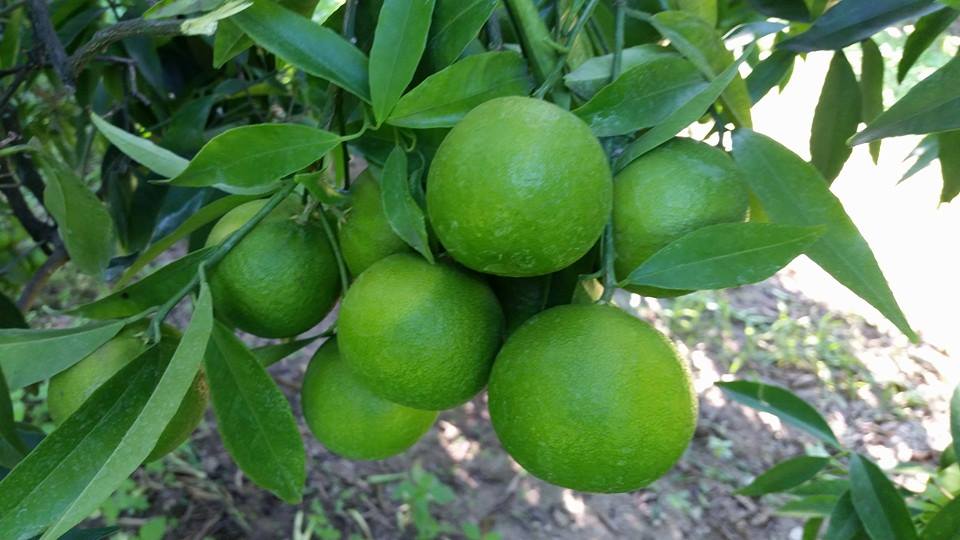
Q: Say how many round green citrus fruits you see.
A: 8